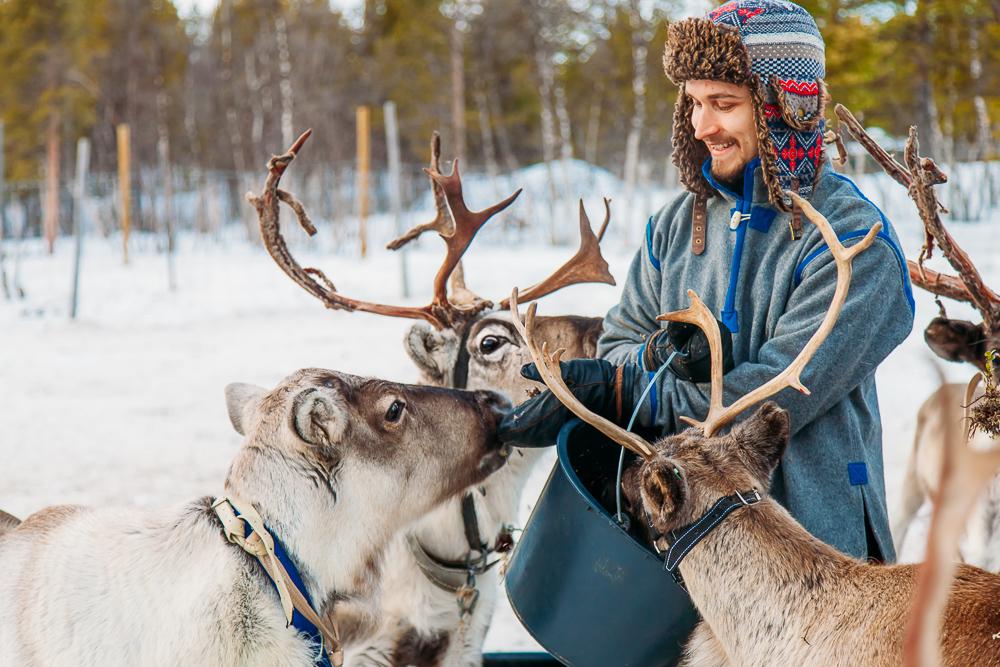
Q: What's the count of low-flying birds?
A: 0